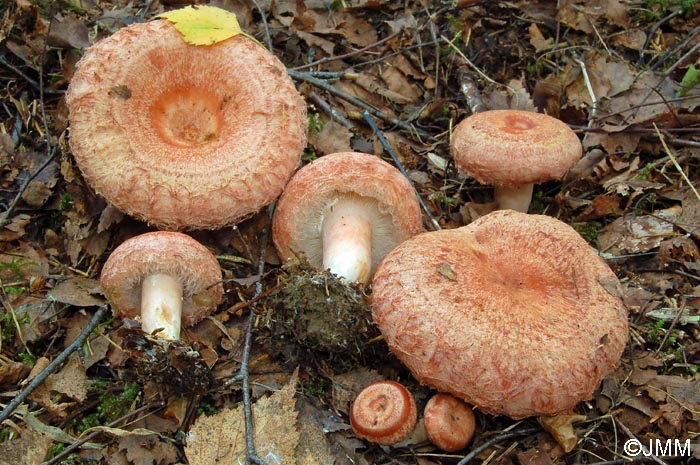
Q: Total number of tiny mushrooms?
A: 2